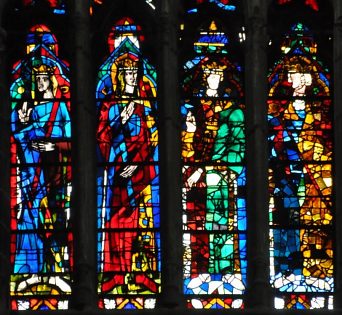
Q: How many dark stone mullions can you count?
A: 3